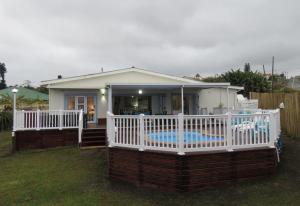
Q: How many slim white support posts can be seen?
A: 3